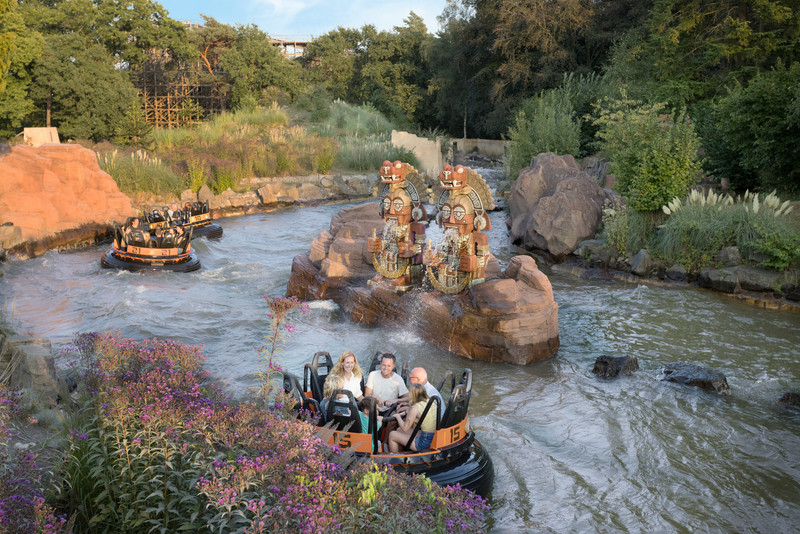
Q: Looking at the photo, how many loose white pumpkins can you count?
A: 0